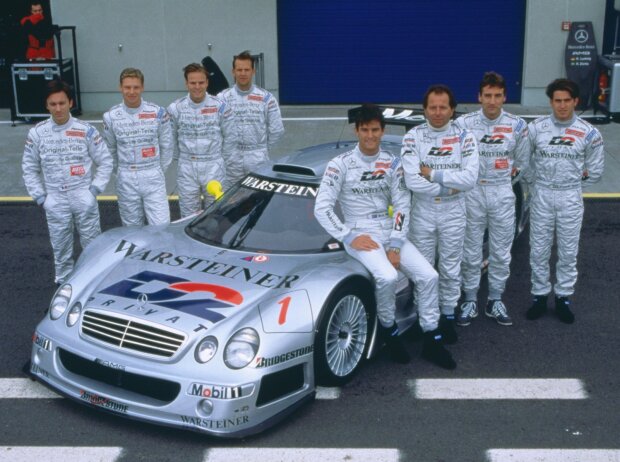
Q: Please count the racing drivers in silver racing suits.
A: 8